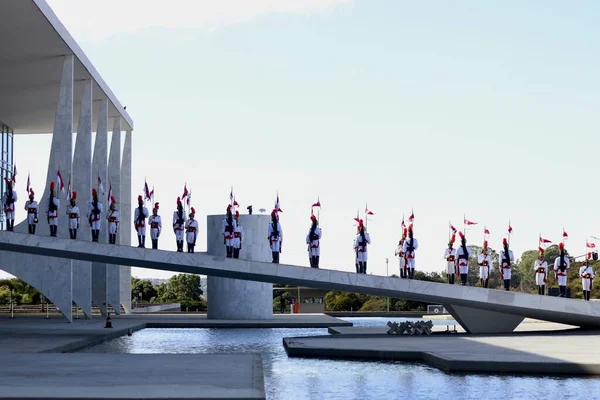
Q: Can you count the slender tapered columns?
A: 5